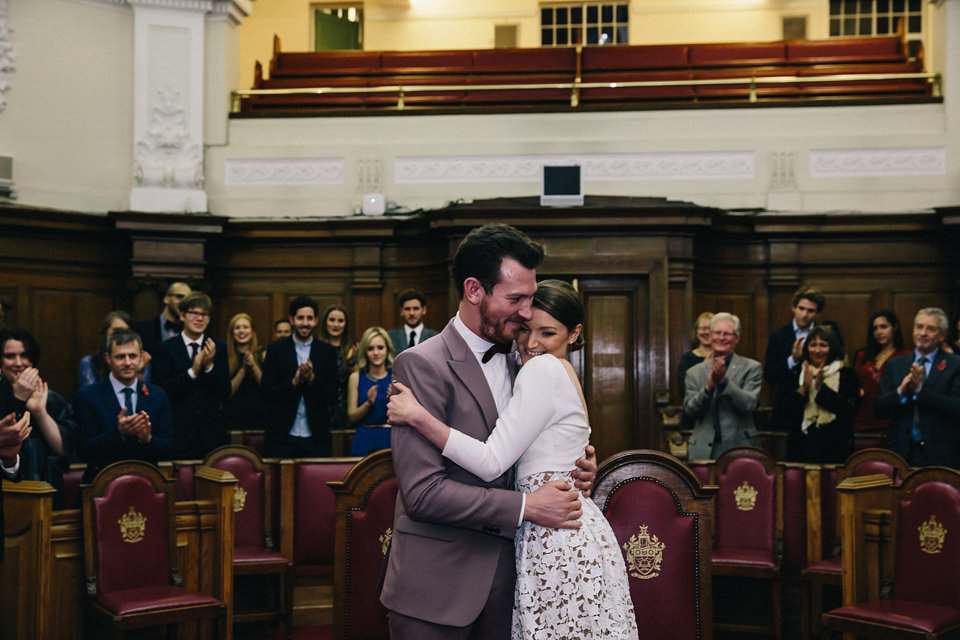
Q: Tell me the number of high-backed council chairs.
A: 7